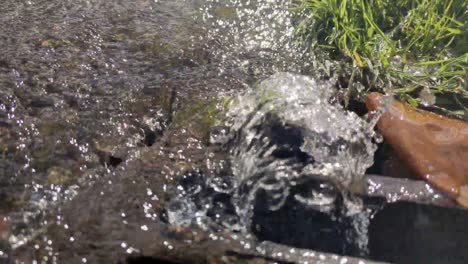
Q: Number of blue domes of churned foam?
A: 0